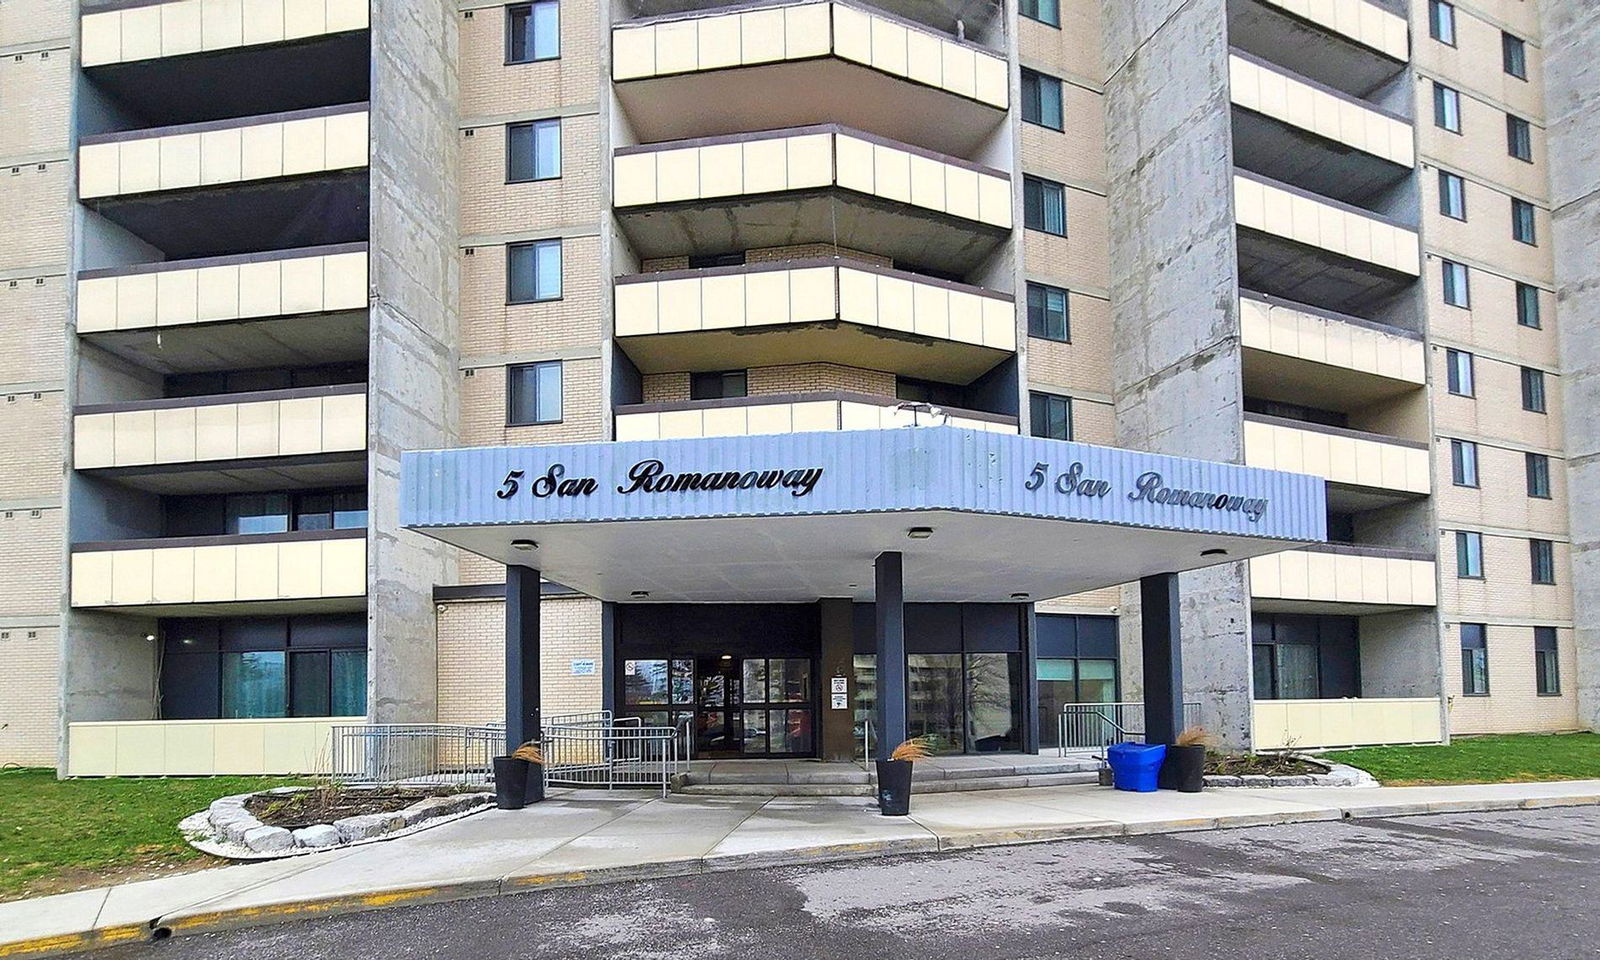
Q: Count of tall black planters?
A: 3